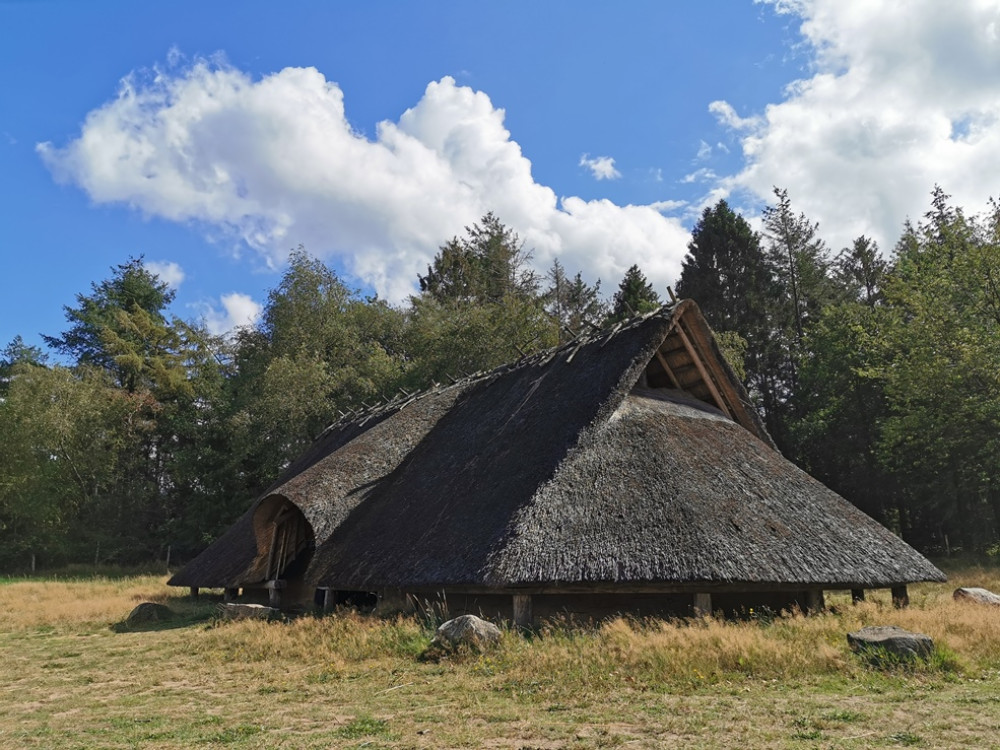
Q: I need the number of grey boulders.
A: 5